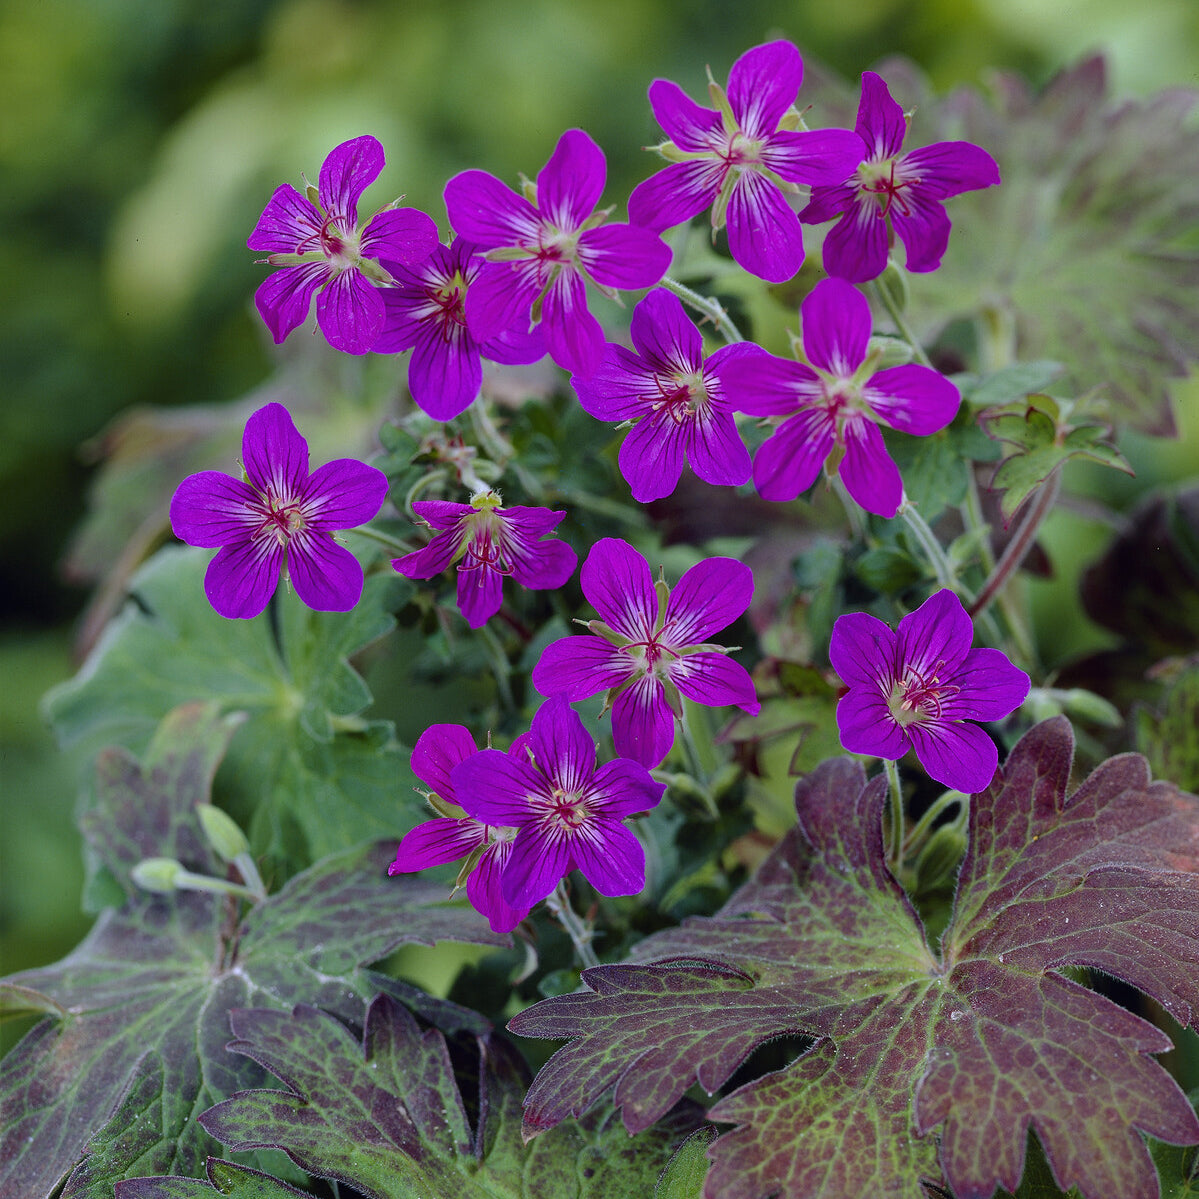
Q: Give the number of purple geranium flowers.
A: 13